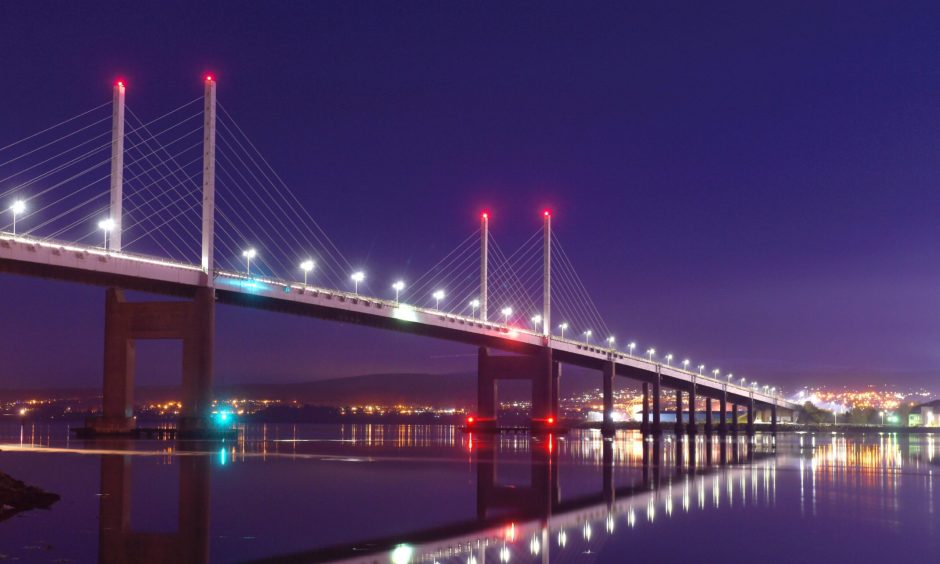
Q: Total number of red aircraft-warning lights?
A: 4